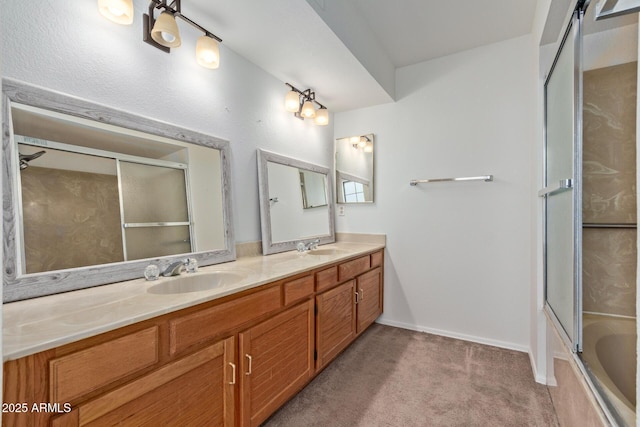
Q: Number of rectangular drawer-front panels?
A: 6